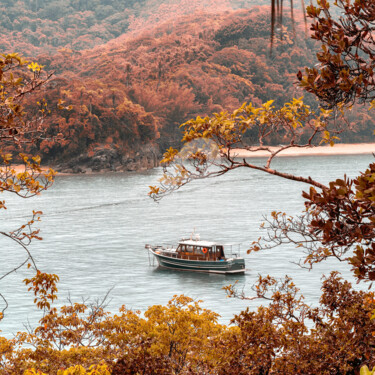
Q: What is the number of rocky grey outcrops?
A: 1